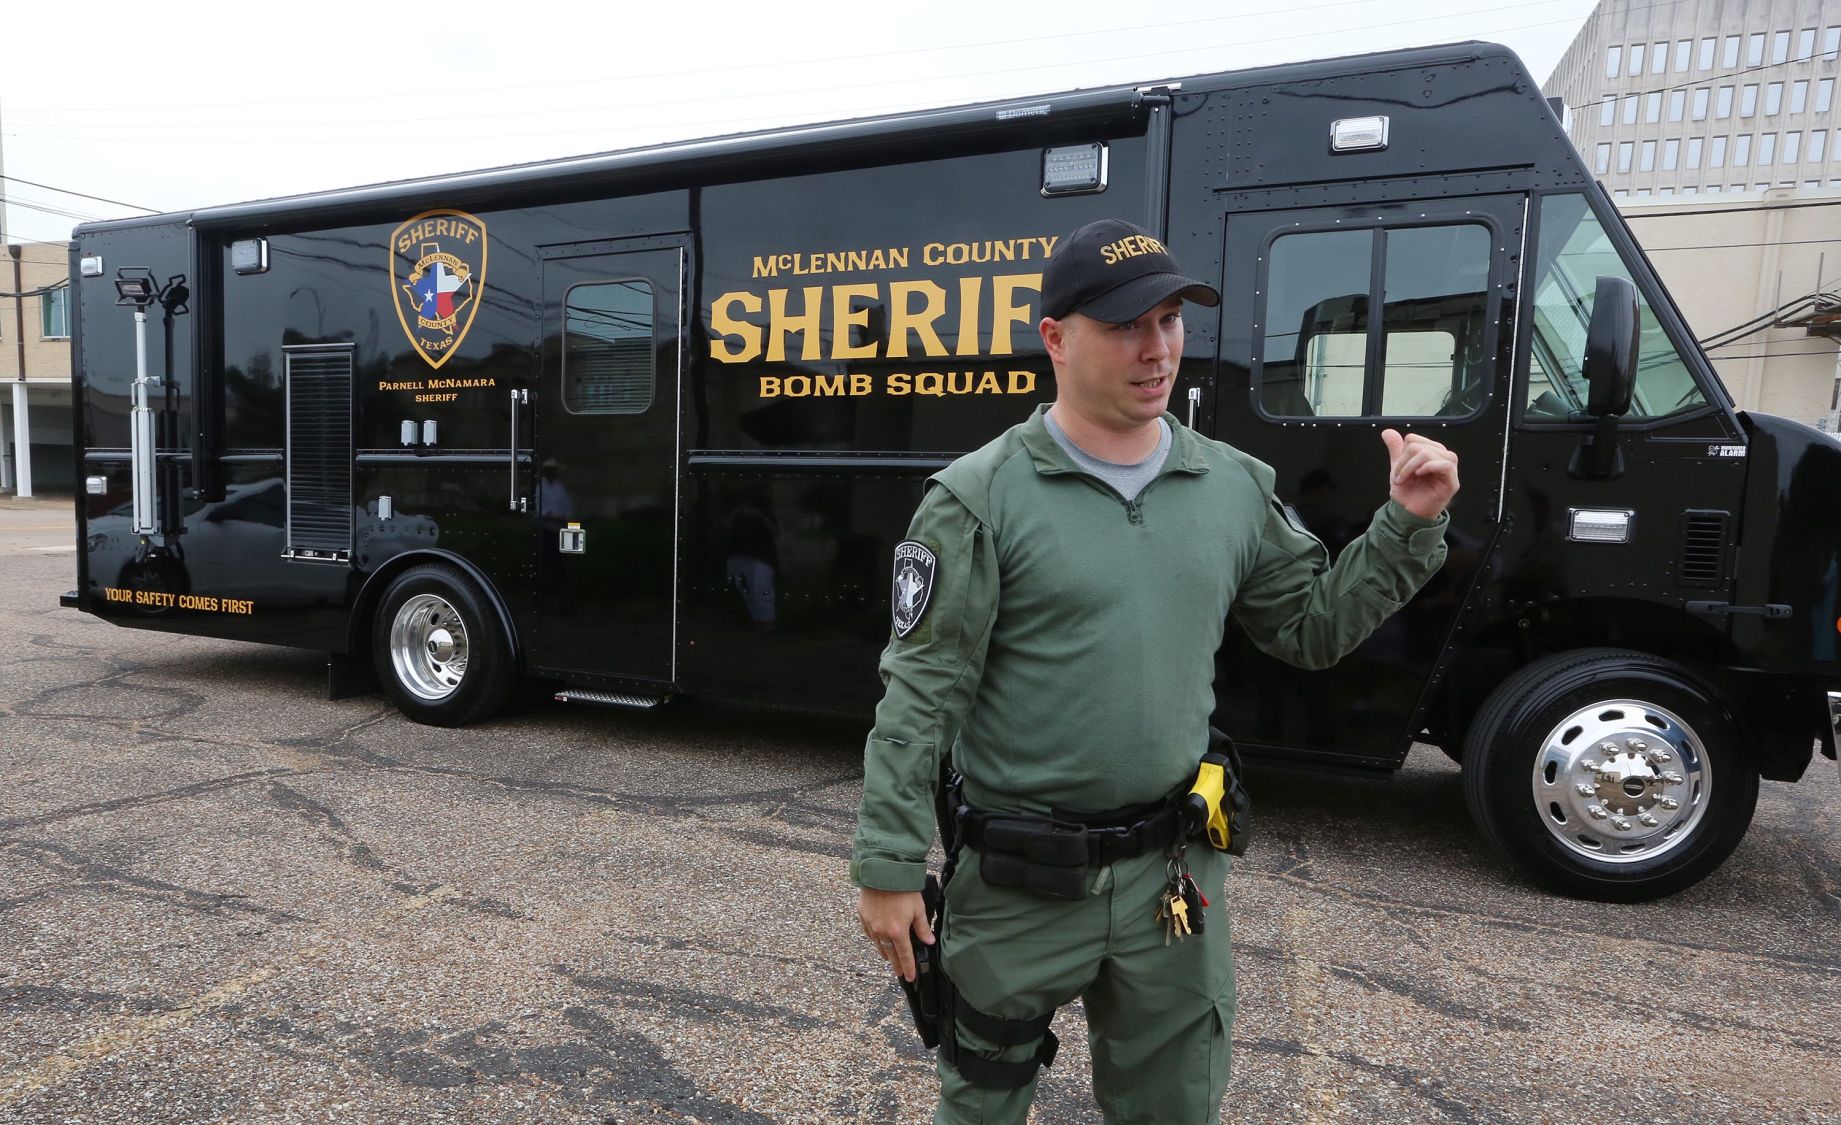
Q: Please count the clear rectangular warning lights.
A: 6